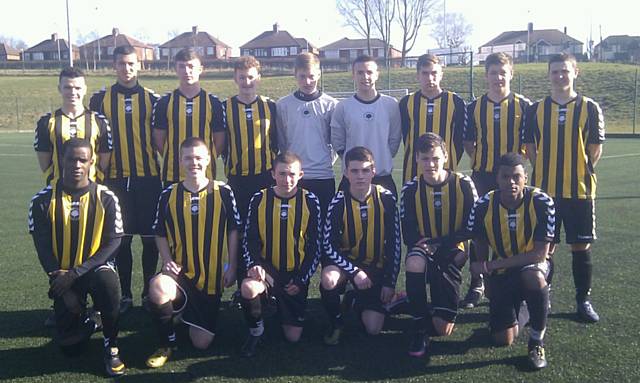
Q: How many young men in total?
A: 15